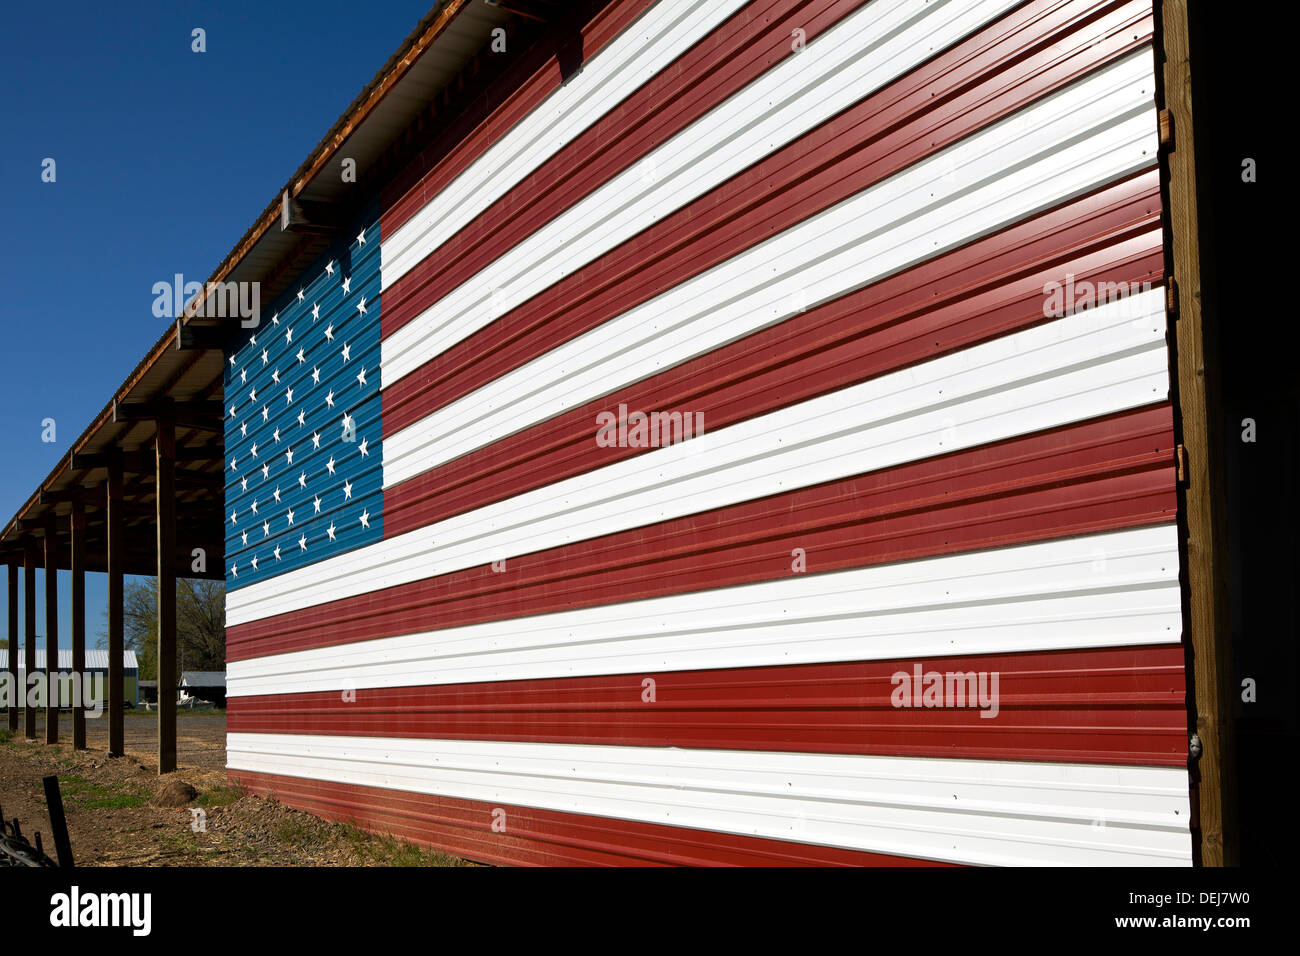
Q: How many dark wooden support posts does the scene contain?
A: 6